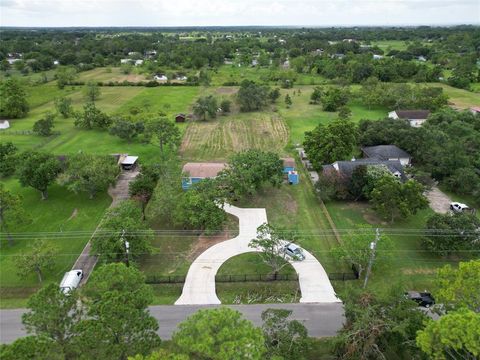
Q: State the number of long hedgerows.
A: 1